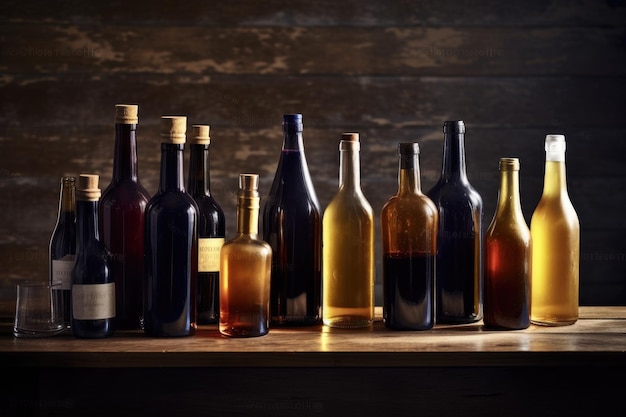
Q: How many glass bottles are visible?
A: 12